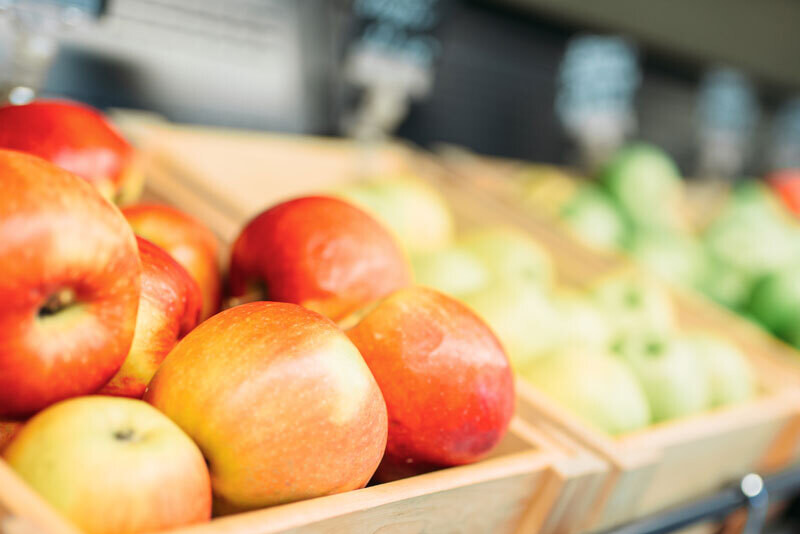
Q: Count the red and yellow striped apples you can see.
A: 8